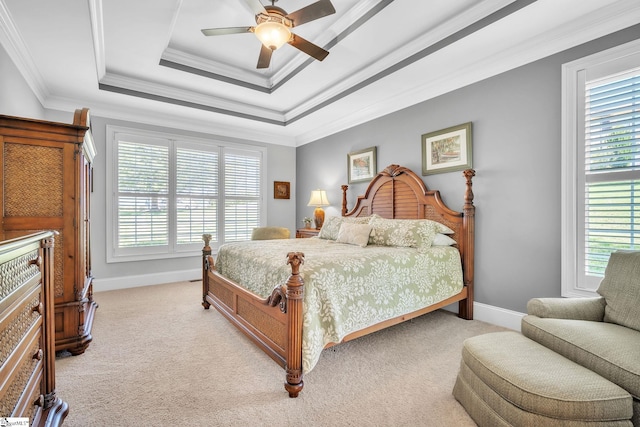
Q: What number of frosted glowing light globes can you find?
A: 1